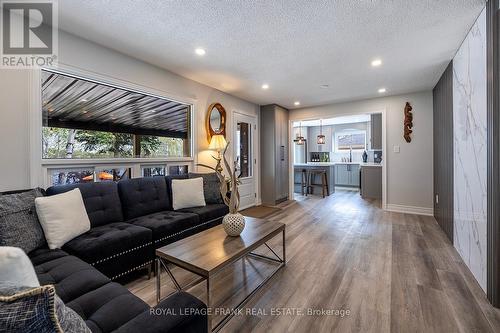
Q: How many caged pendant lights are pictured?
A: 2